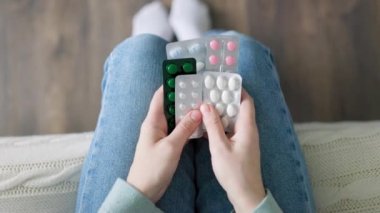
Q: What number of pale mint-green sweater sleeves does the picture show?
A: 2